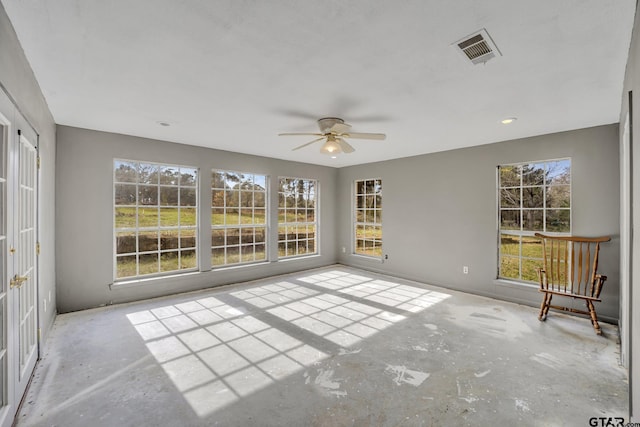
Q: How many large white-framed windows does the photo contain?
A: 5